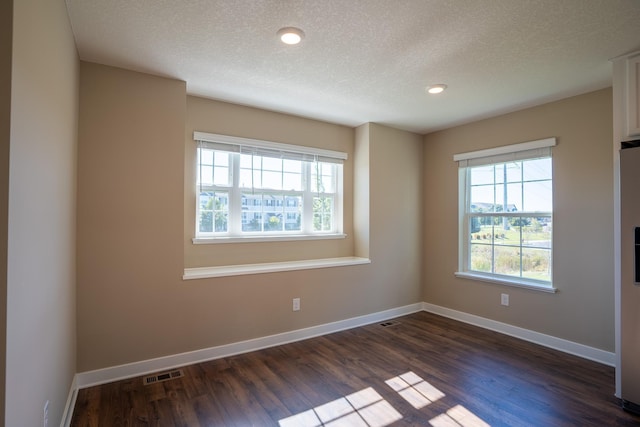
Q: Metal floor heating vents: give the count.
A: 2